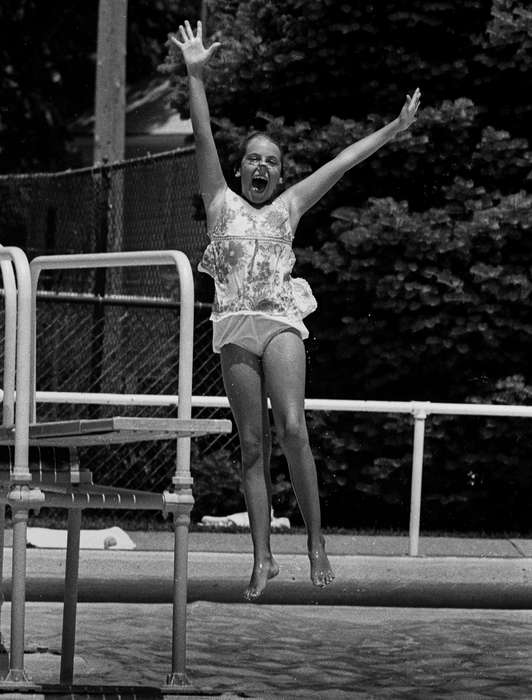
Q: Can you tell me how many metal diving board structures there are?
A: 1